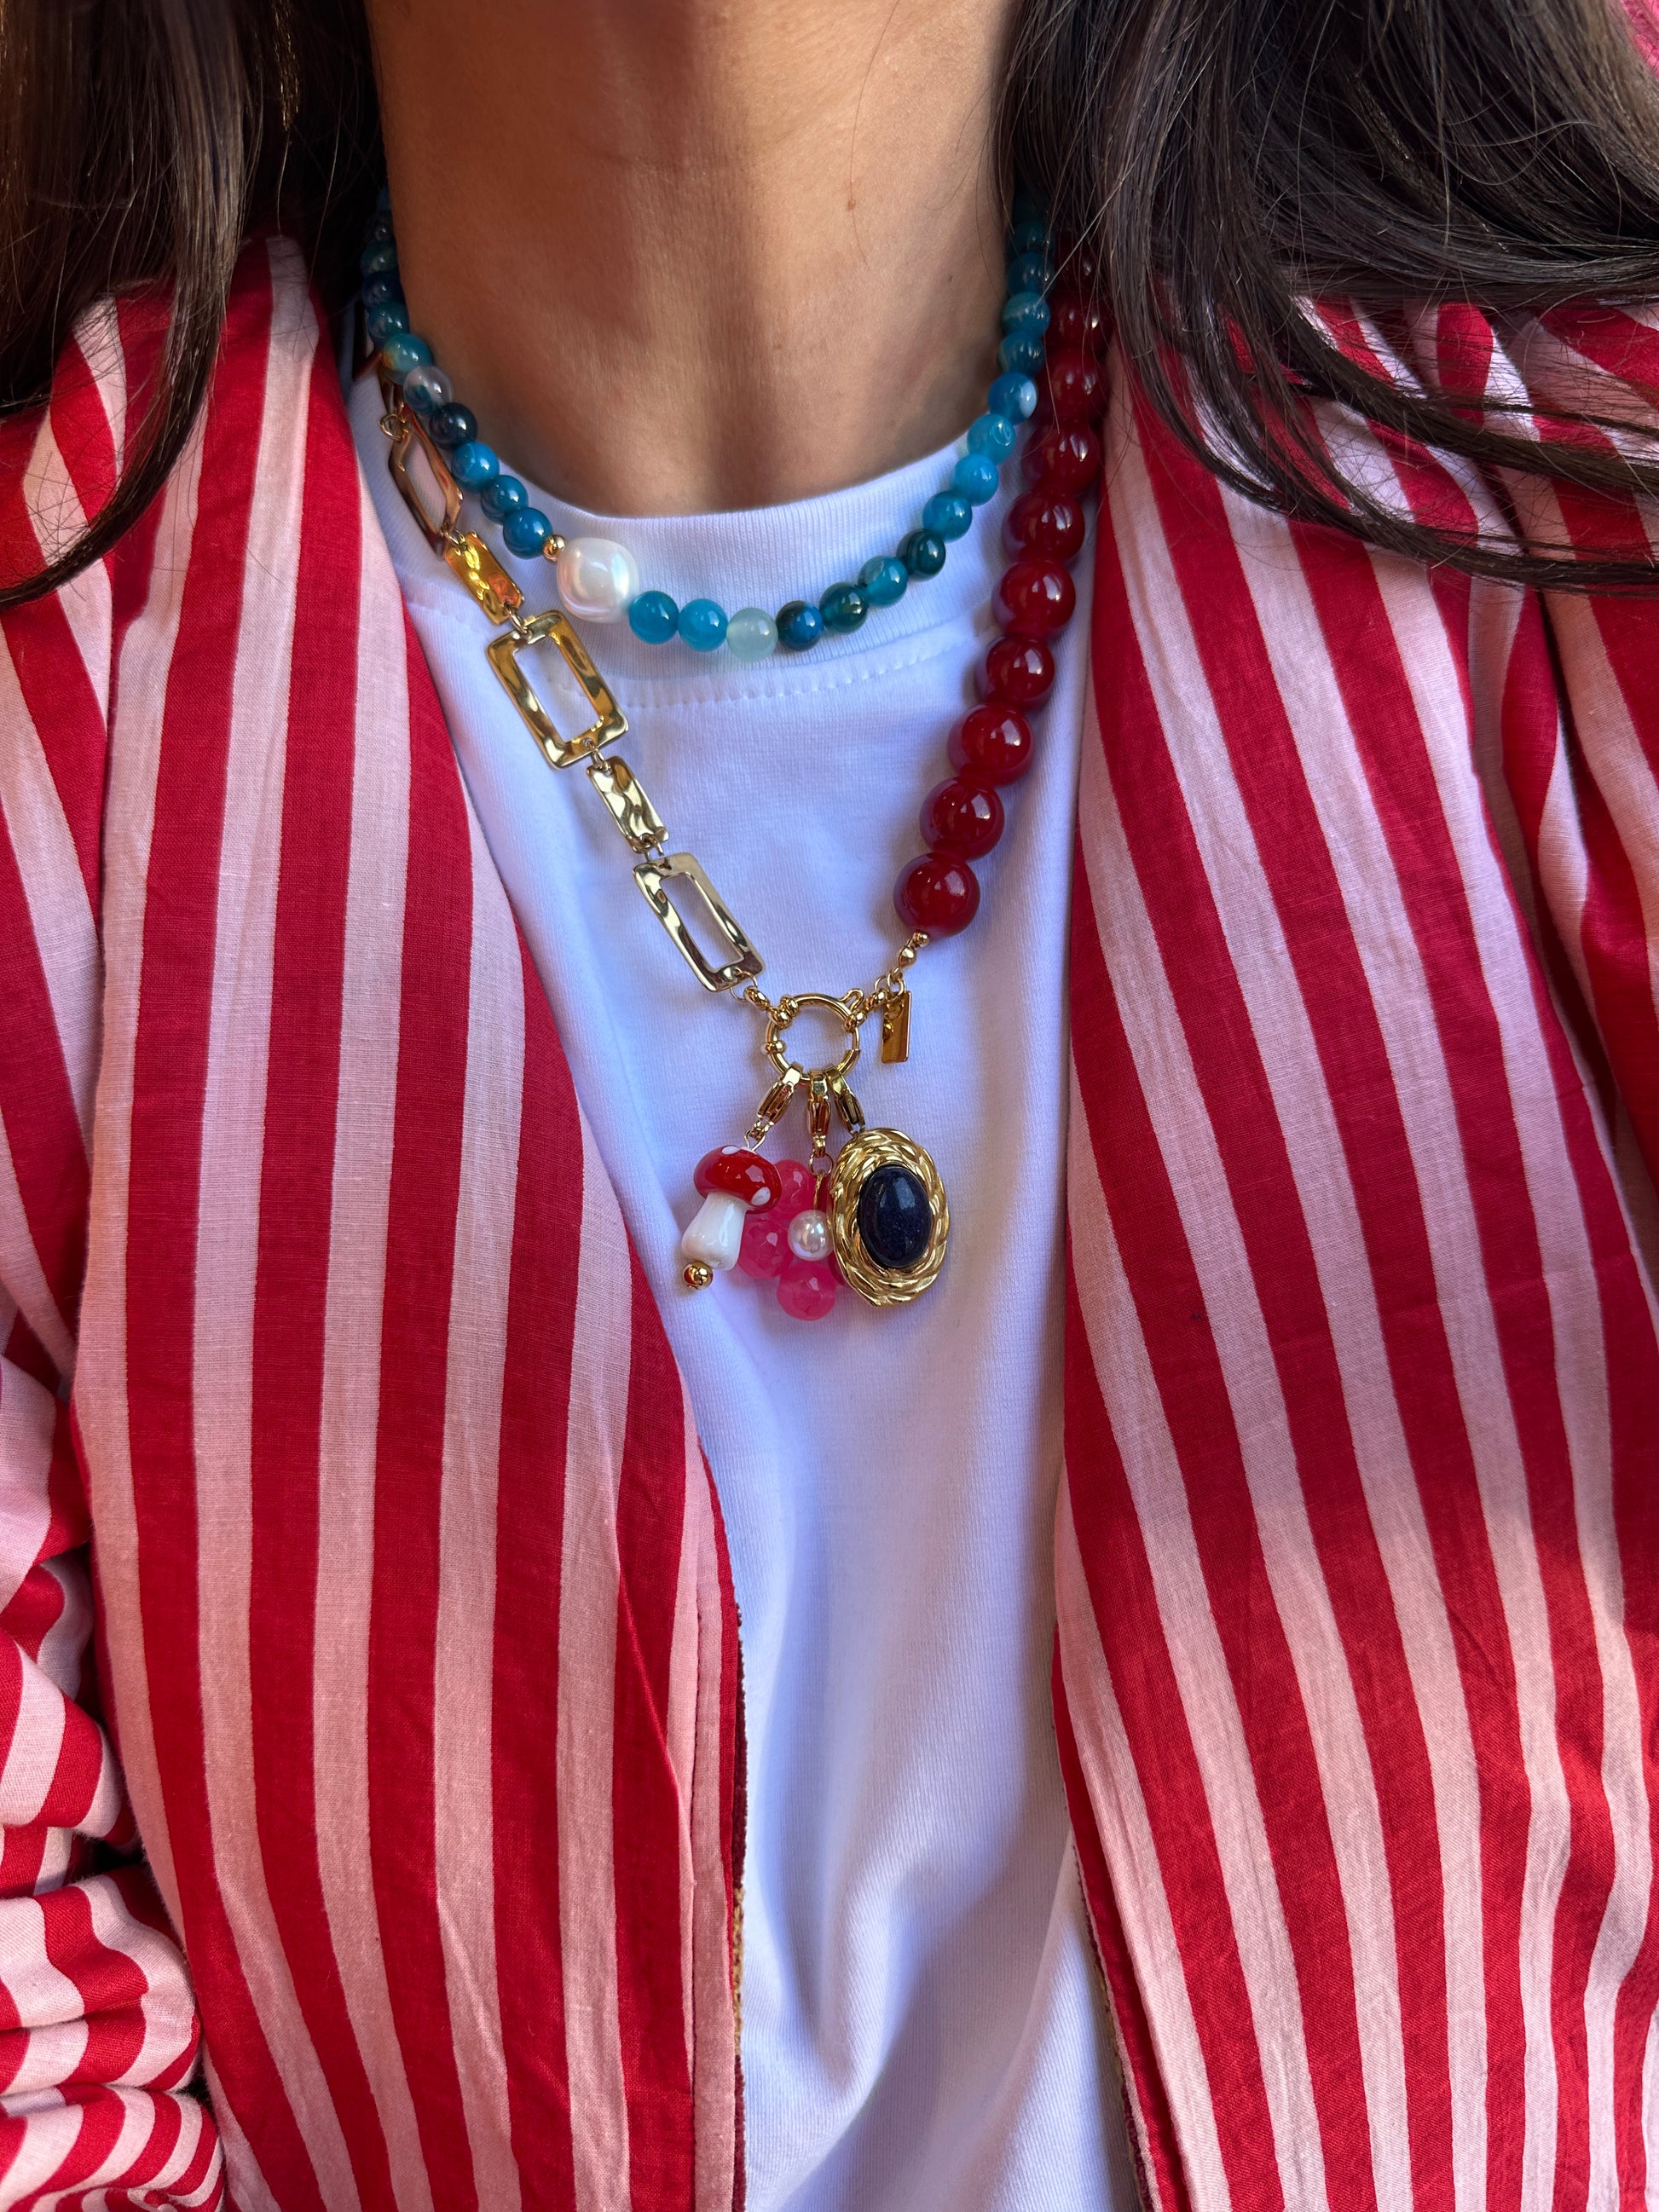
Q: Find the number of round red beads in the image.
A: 10